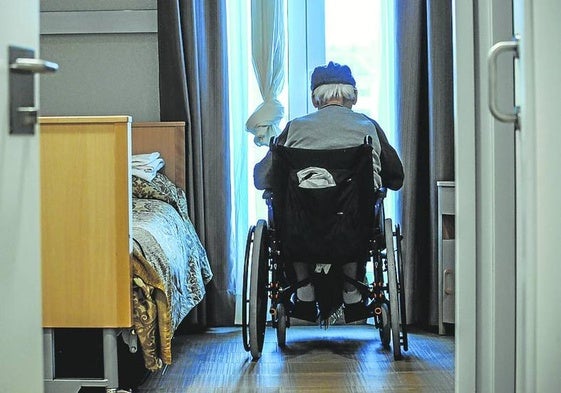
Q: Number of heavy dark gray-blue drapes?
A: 2